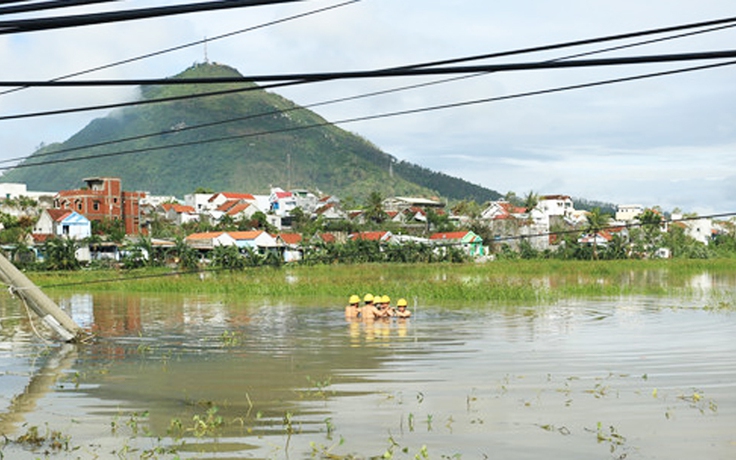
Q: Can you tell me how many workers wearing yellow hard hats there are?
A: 5